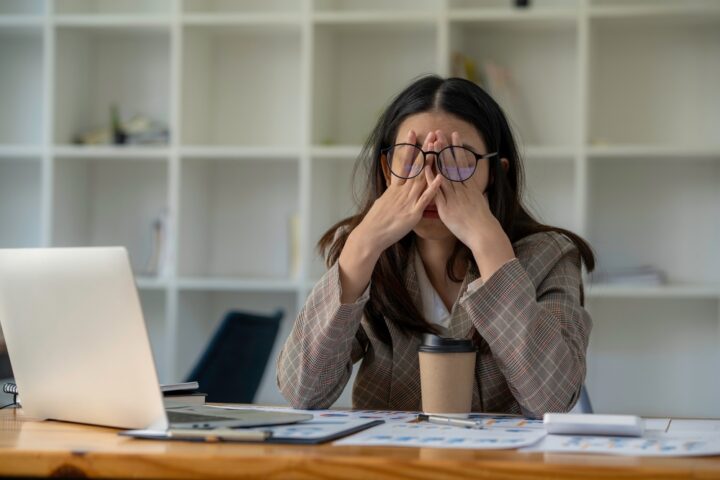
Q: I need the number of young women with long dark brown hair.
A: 1